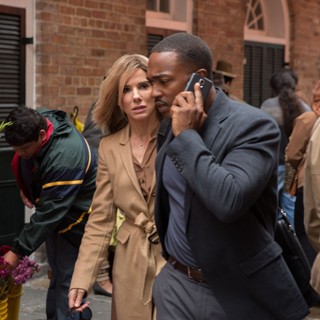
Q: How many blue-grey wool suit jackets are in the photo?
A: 1